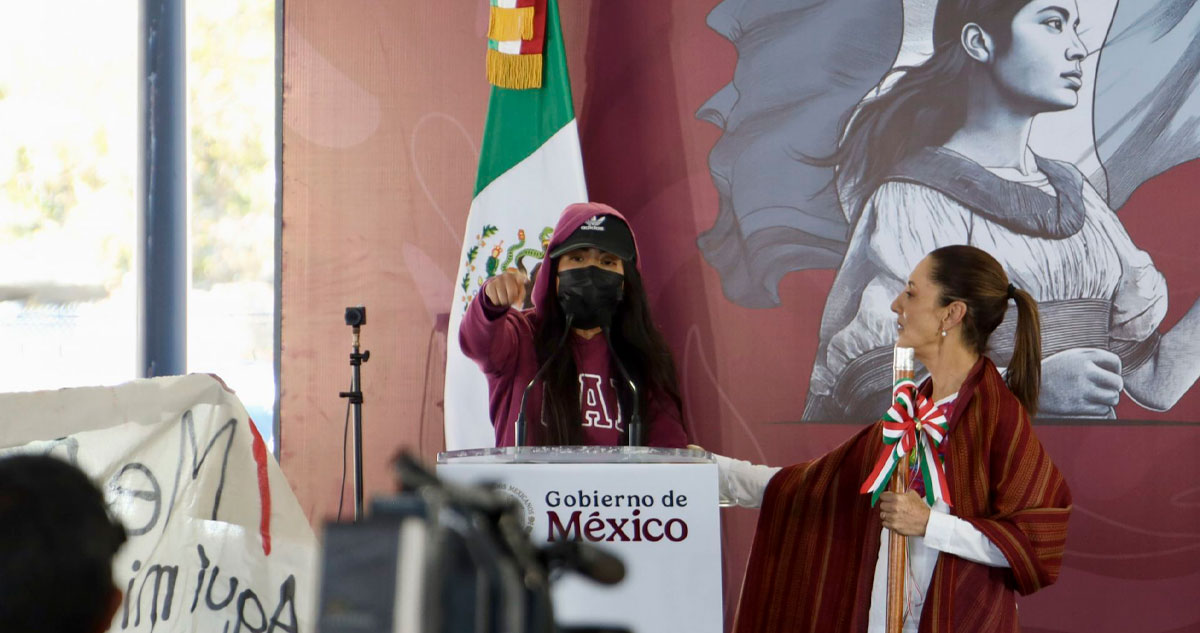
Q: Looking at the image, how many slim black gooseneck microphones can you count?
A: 2